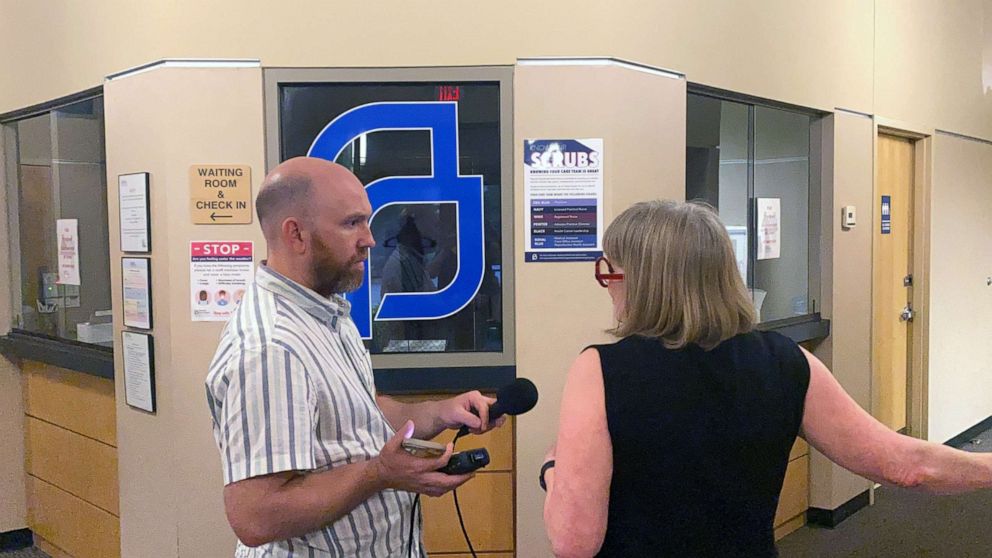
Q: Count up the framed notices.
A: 3